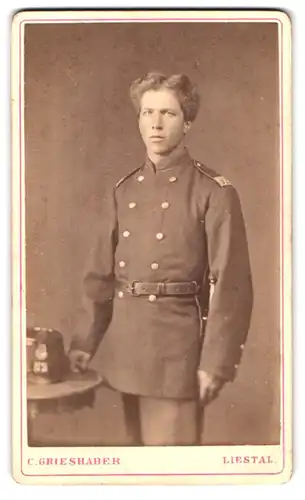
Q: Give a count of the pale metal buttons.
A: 10